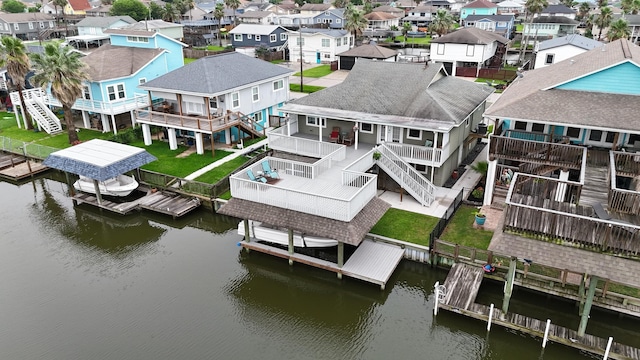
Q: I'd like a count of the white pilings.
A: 4